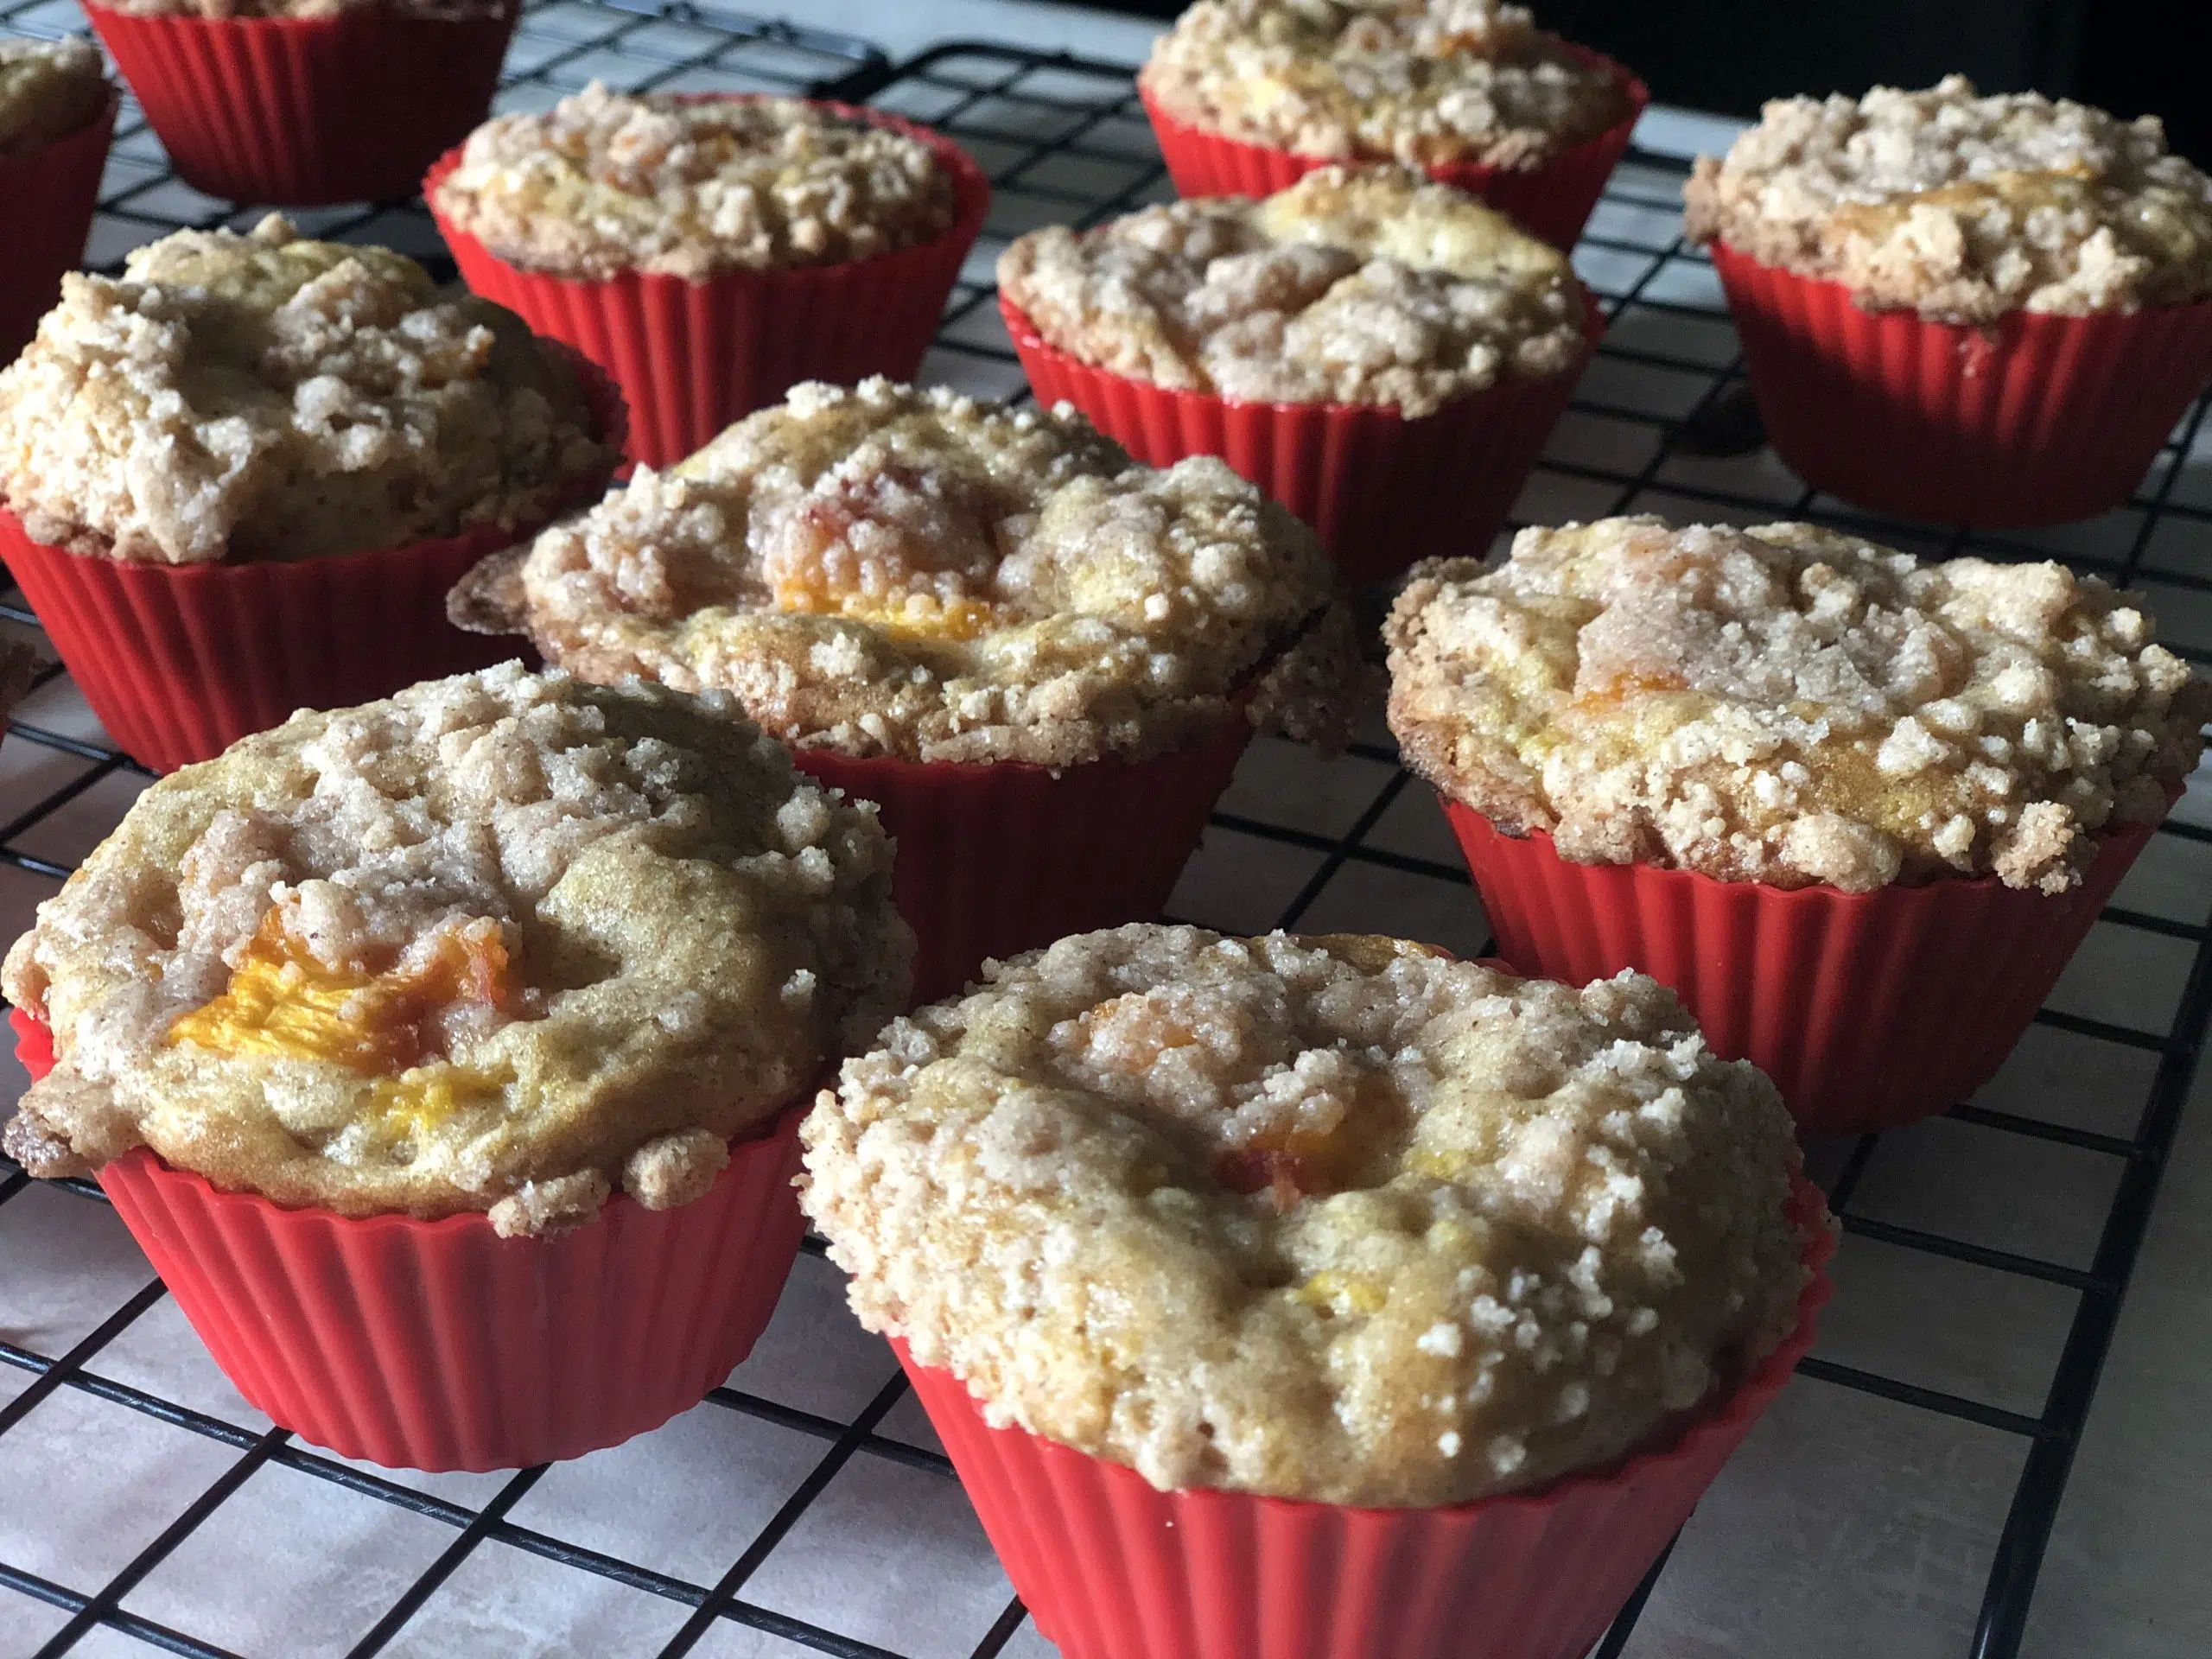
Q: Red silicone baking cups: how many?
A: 11